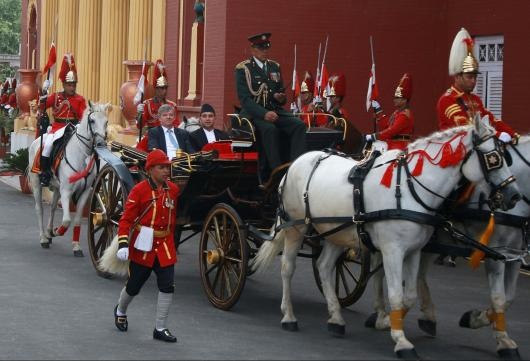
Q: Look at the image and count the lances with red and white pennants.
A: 6